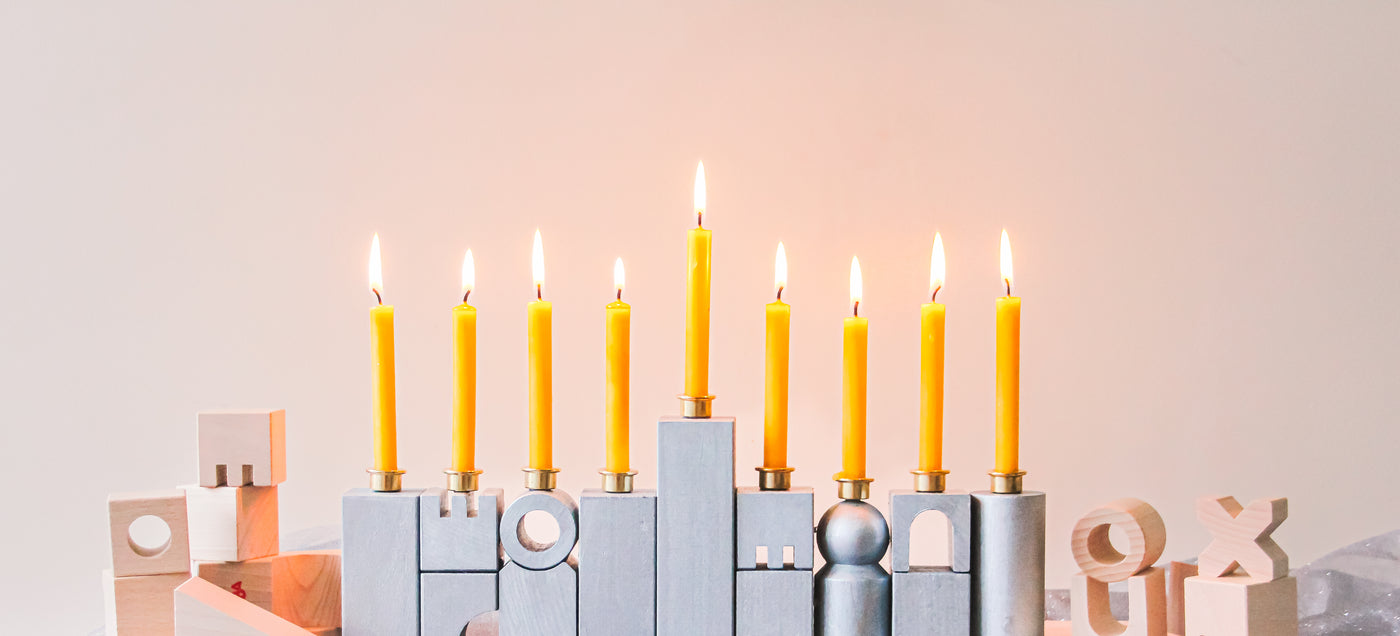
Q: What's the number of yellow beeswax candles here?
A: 9